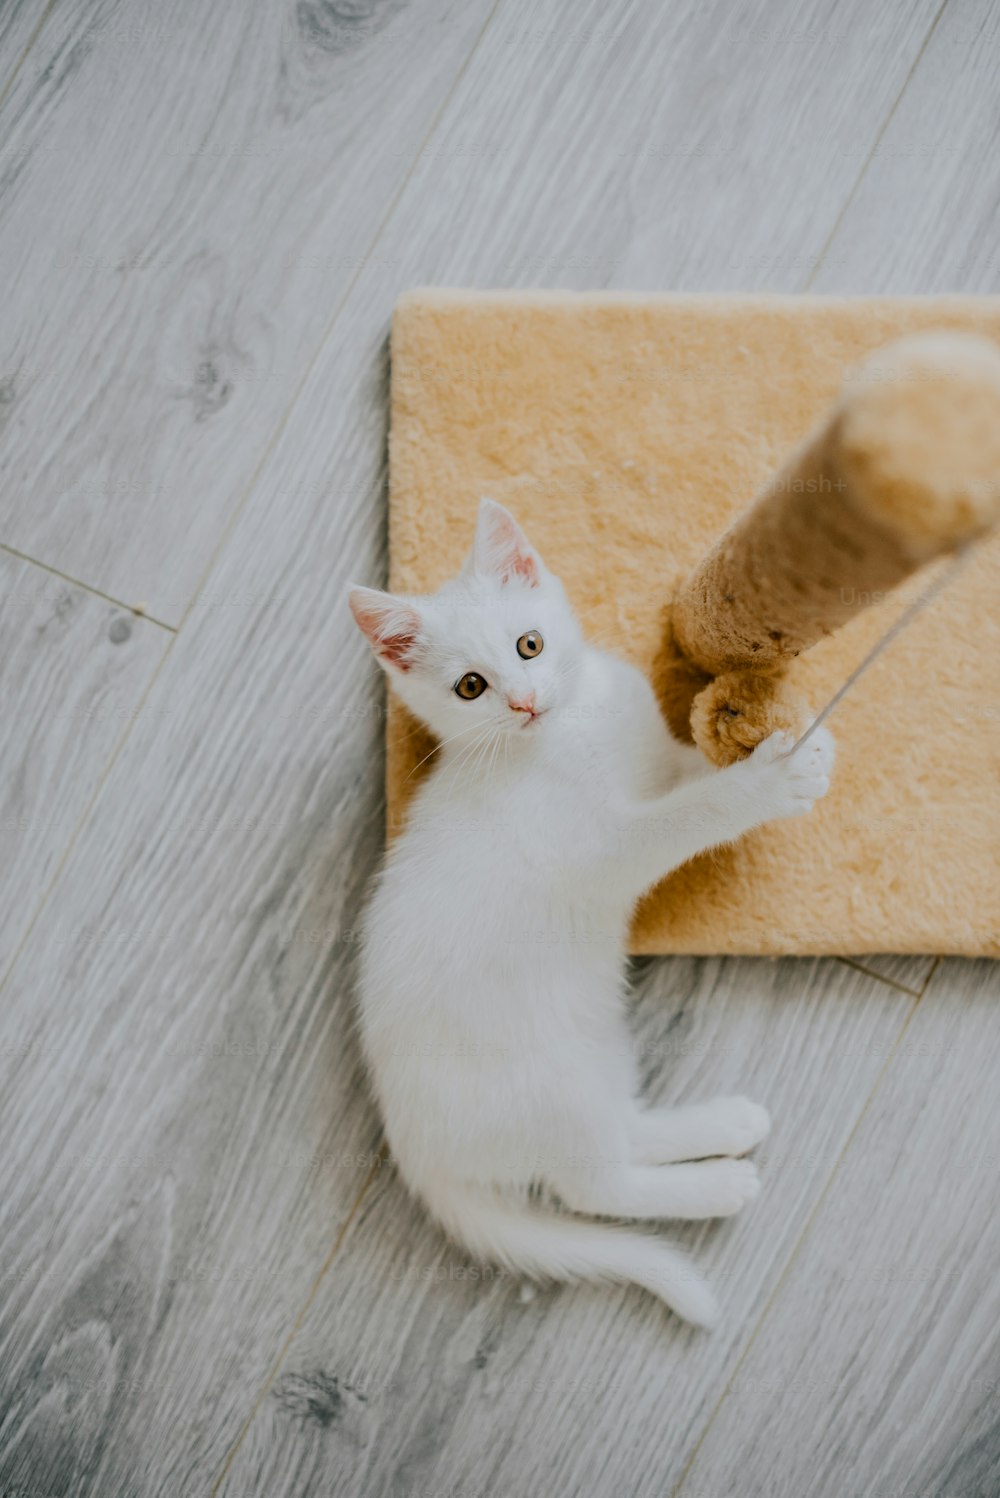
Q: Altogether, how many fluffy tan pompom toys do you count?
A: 1